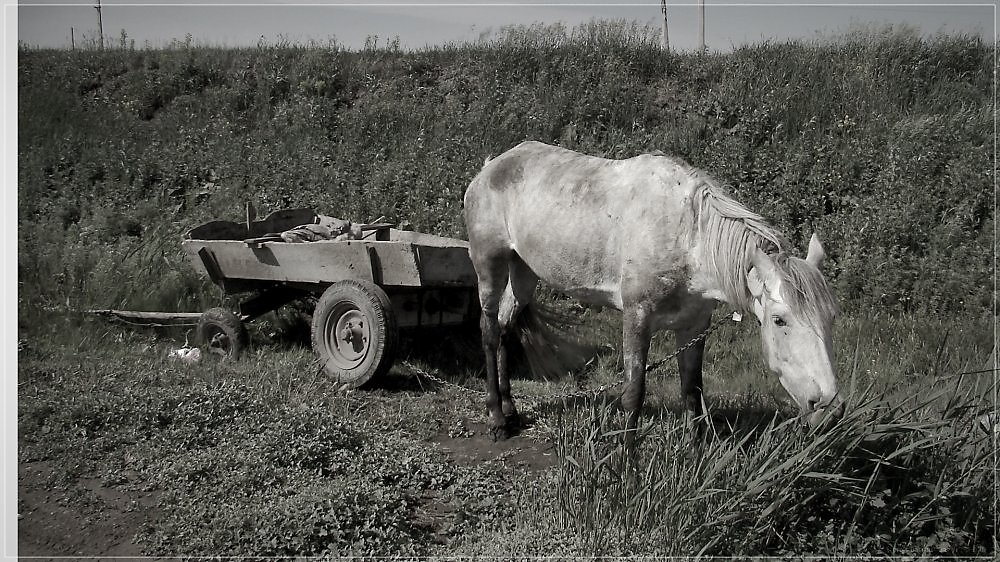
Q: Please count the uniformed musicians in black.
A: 0